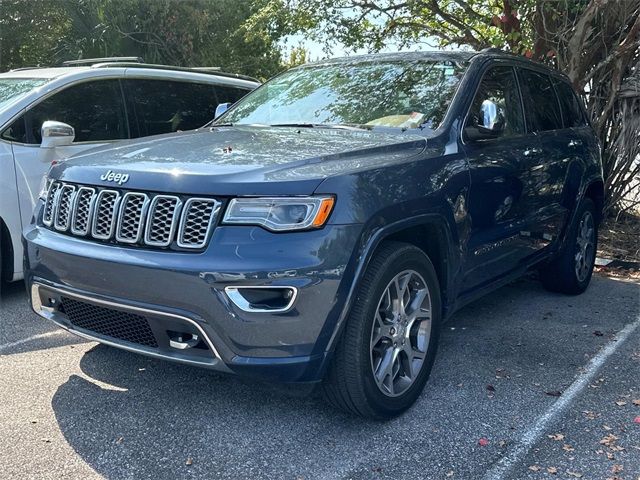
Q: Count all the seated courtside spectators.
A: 0